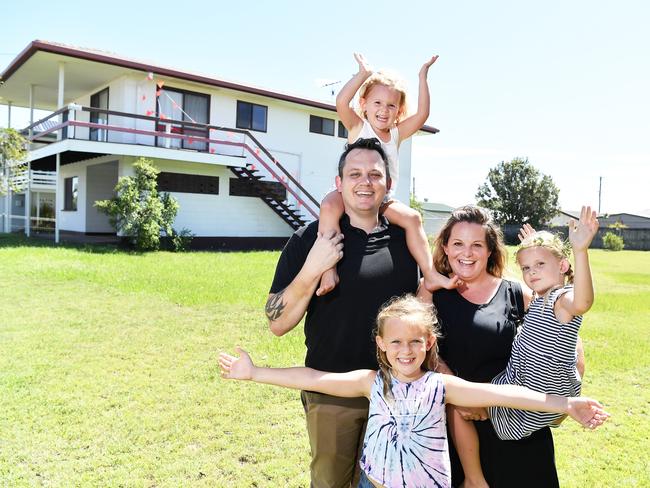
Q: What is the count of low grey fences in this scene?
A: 1